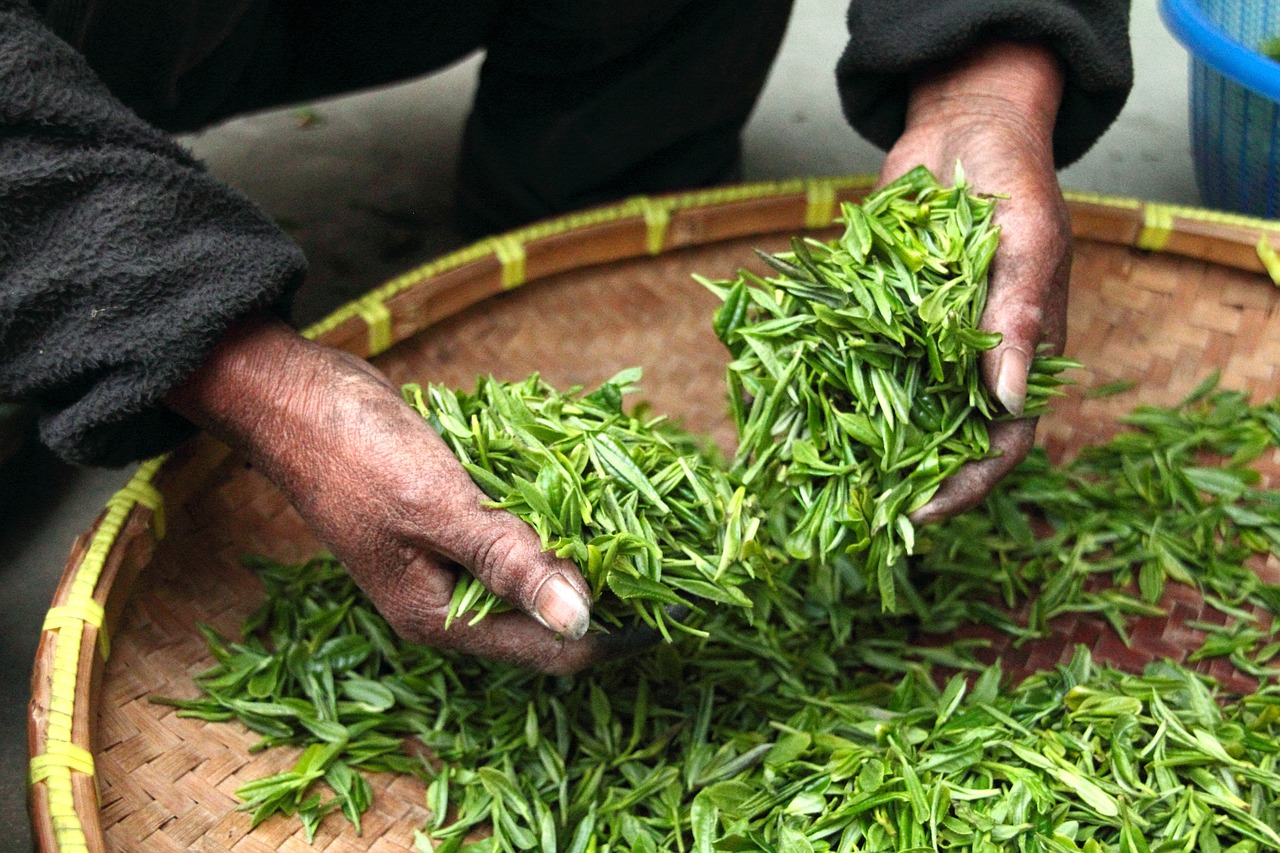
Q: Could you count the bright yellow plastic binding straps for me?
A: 9